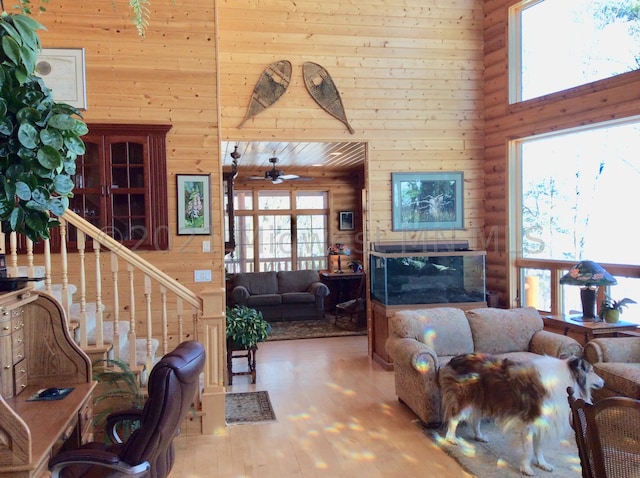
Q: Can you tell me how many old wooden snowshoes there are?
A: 2